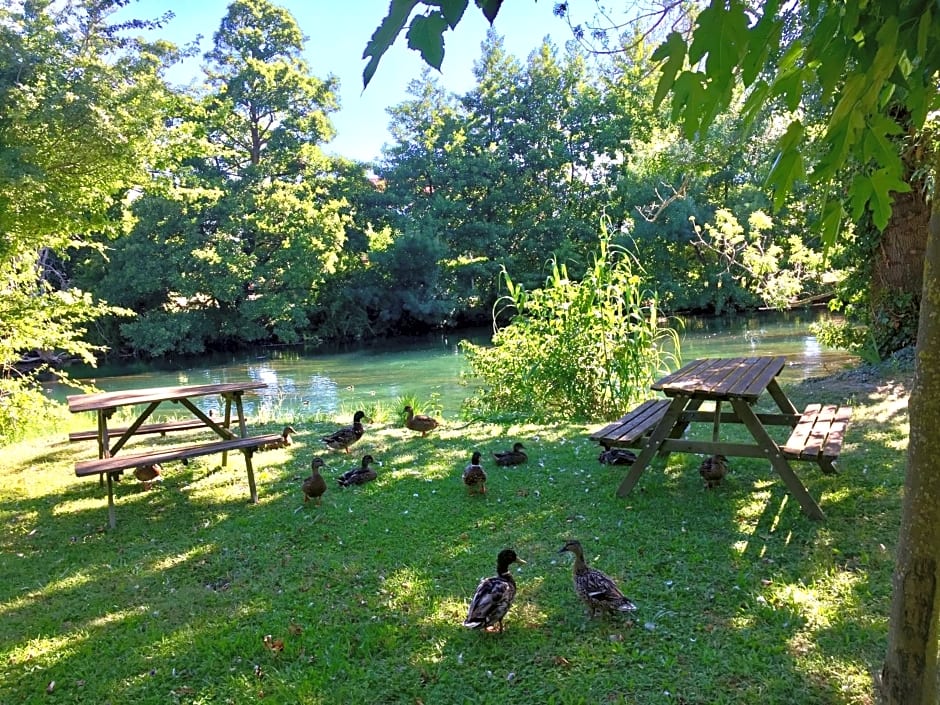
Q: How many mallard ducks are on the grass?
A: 12